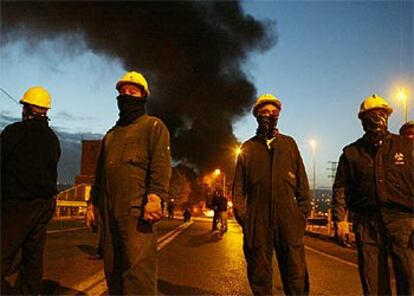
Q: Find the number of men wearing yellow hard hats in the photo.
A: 4